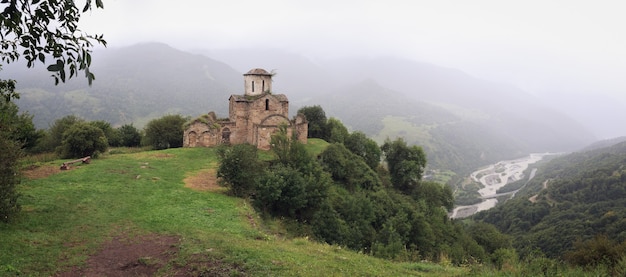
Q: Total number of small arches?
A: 3